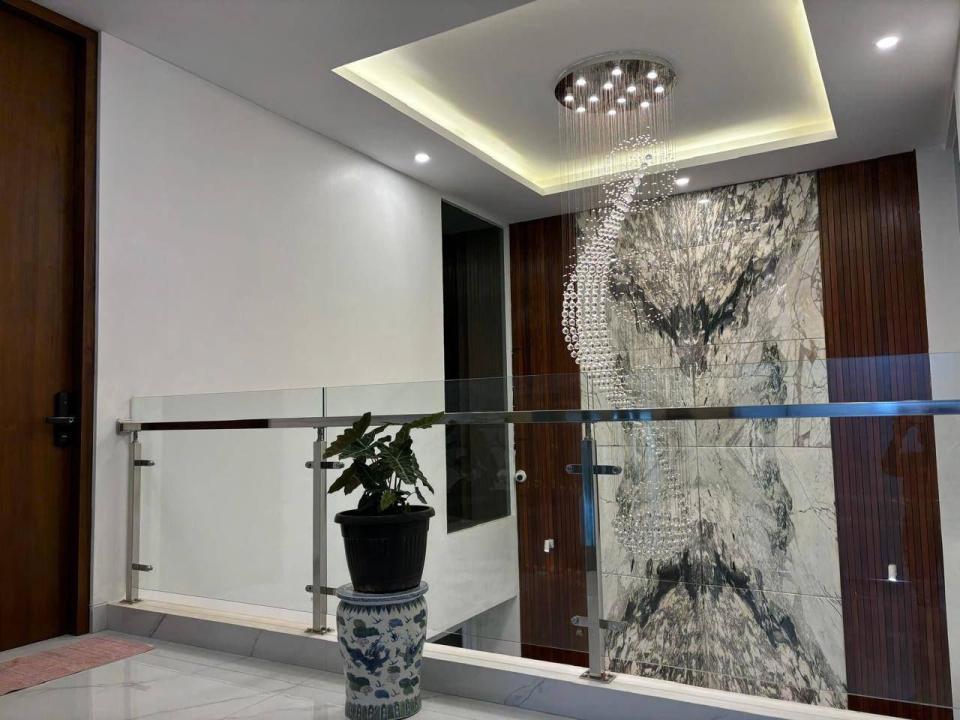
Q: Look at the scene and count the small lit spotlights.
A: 15